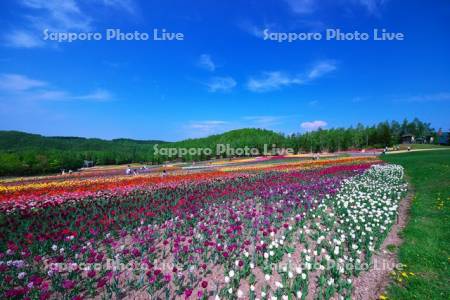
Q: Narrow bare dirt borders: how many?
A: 1